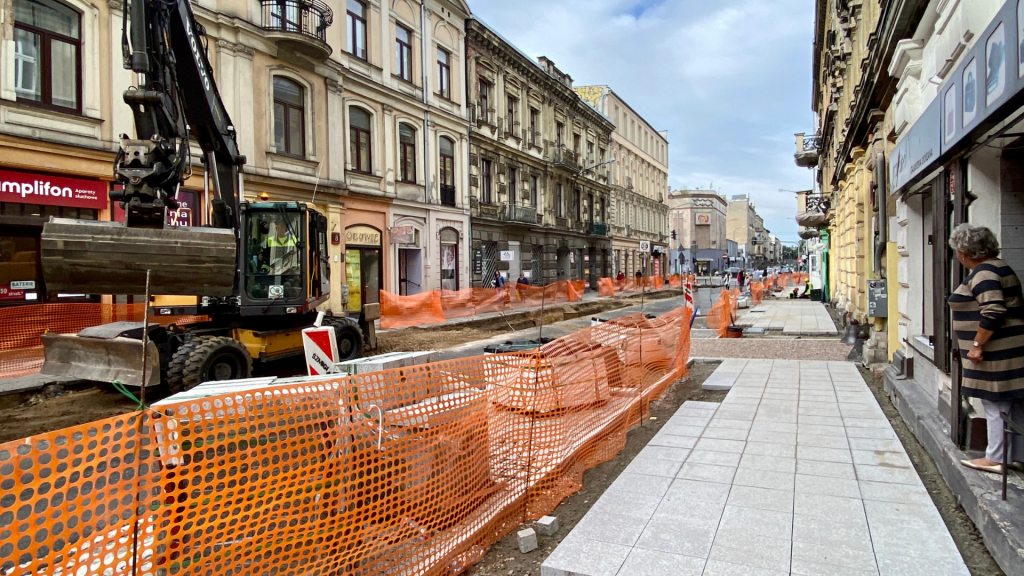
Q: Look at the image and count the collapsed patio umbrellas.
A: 0